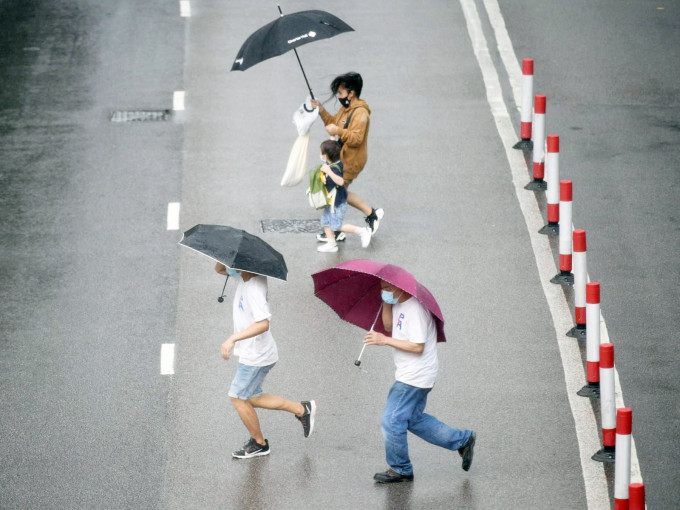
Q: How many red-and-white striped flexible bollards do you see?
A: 9